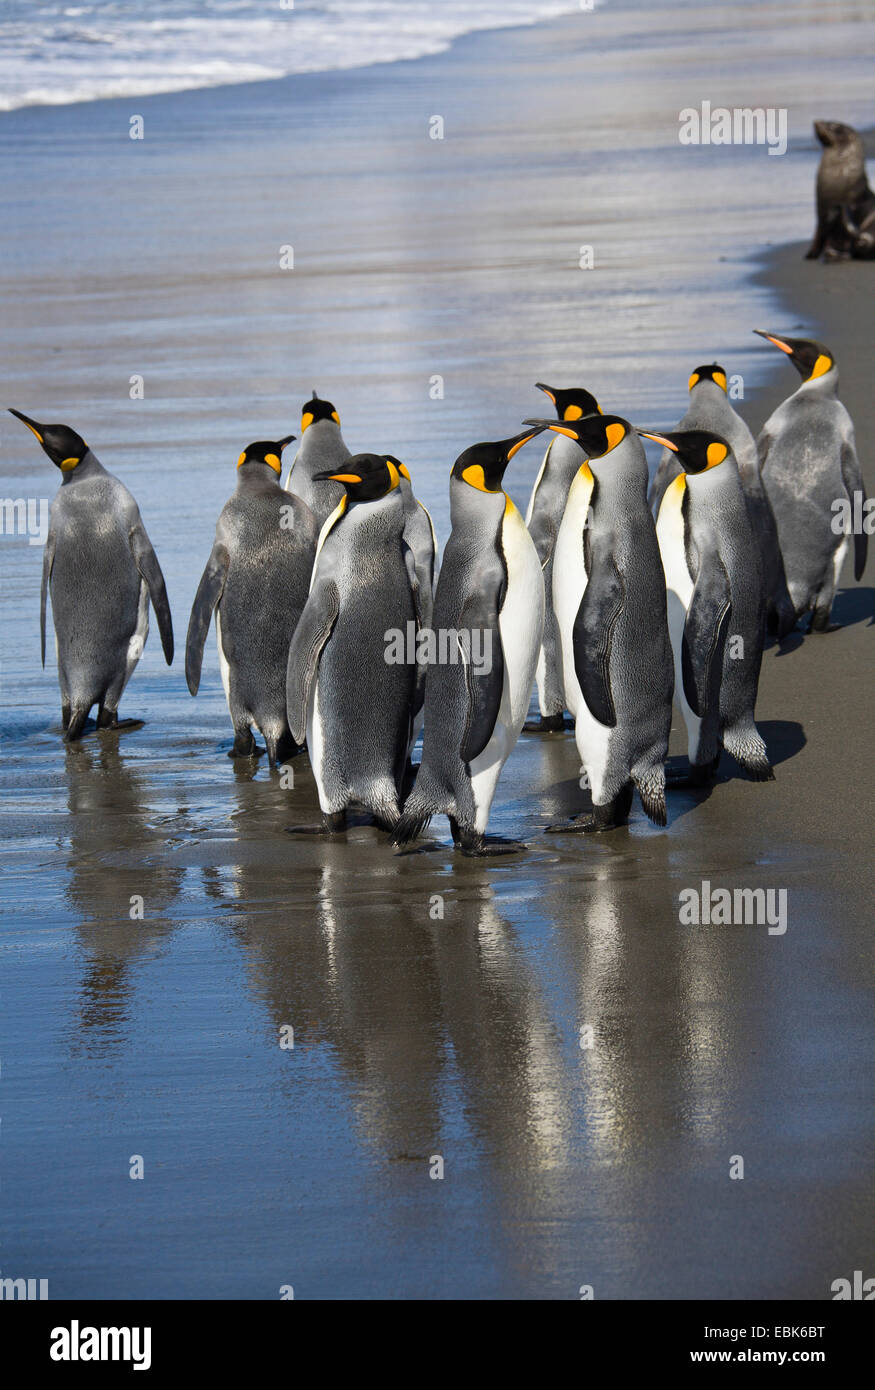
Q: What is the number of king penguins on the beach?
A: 11